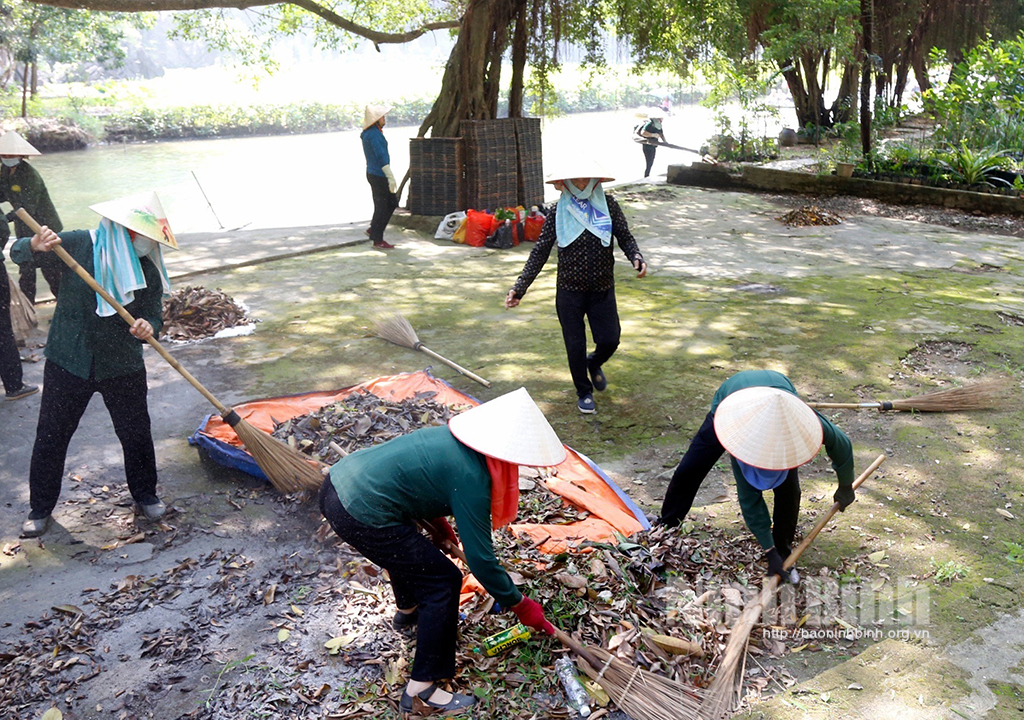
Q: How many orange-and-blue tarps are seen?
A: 1